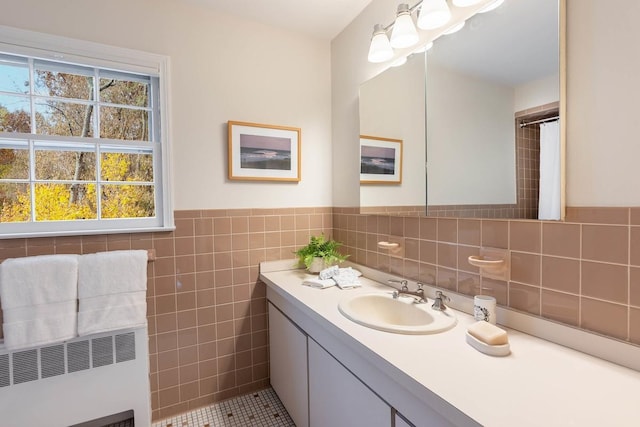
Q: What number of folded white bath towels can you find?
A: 2